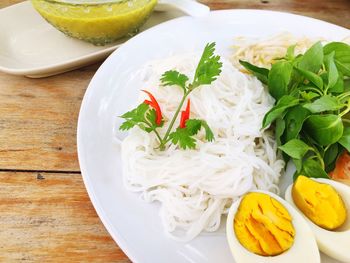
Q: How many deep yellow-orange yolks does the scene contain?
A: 2